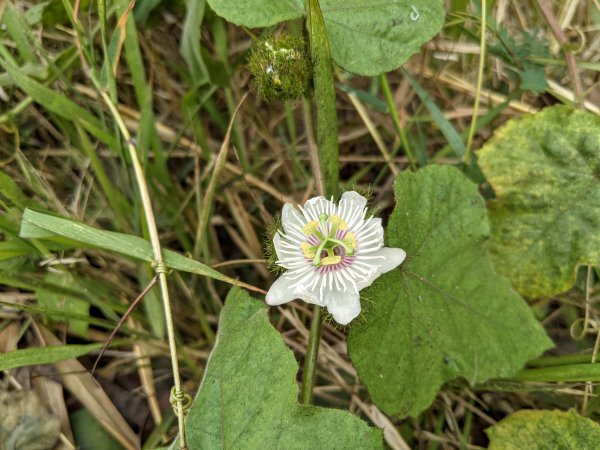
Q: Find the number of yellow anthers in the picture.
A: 5